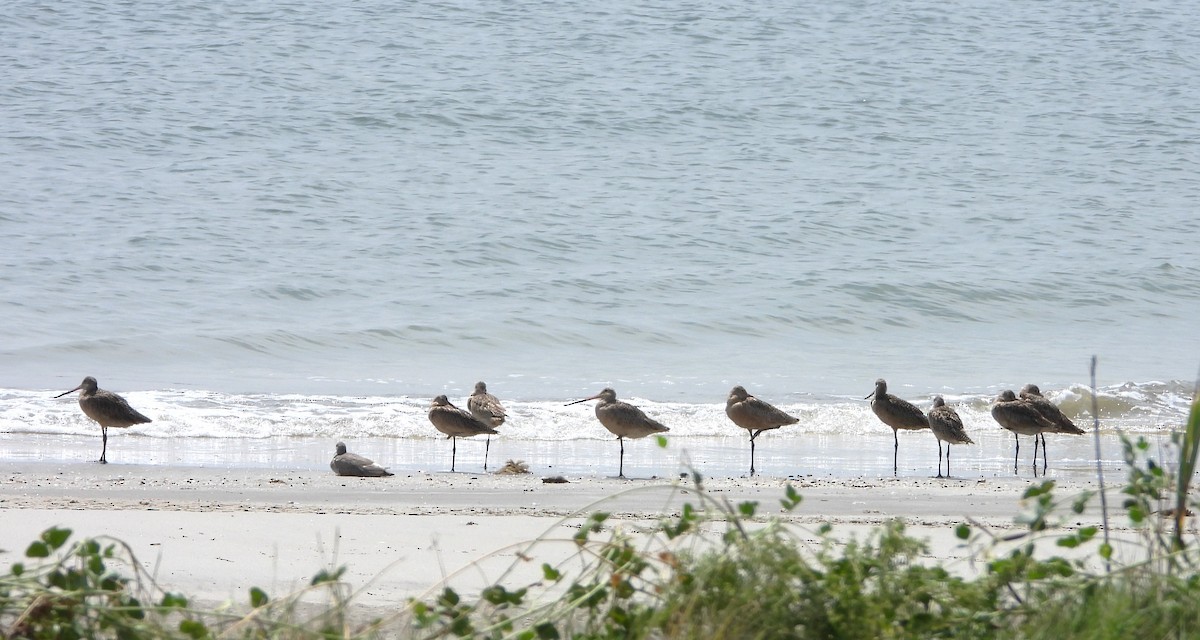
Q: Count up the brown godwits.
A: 9